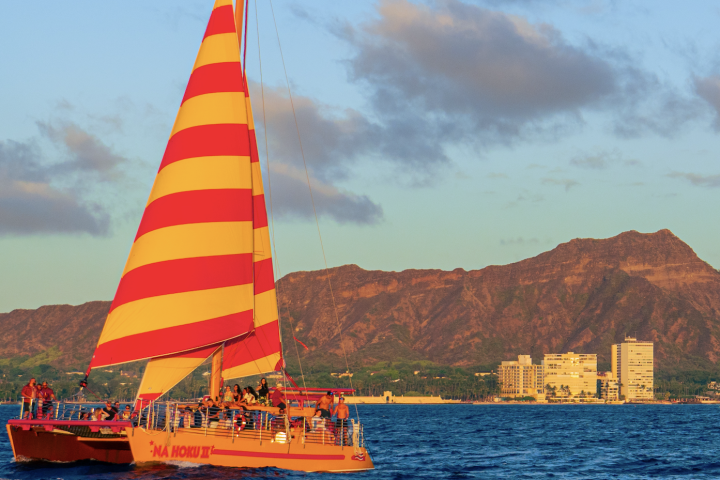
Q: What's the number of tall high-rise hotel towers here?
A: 3